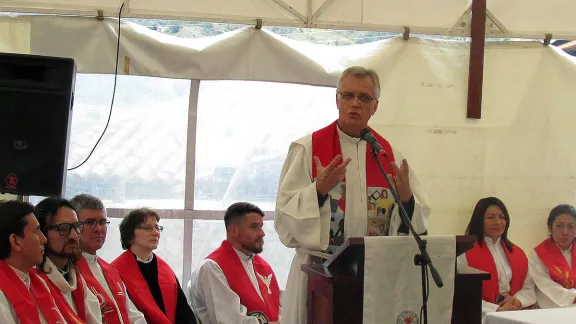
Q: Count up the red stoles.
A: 8